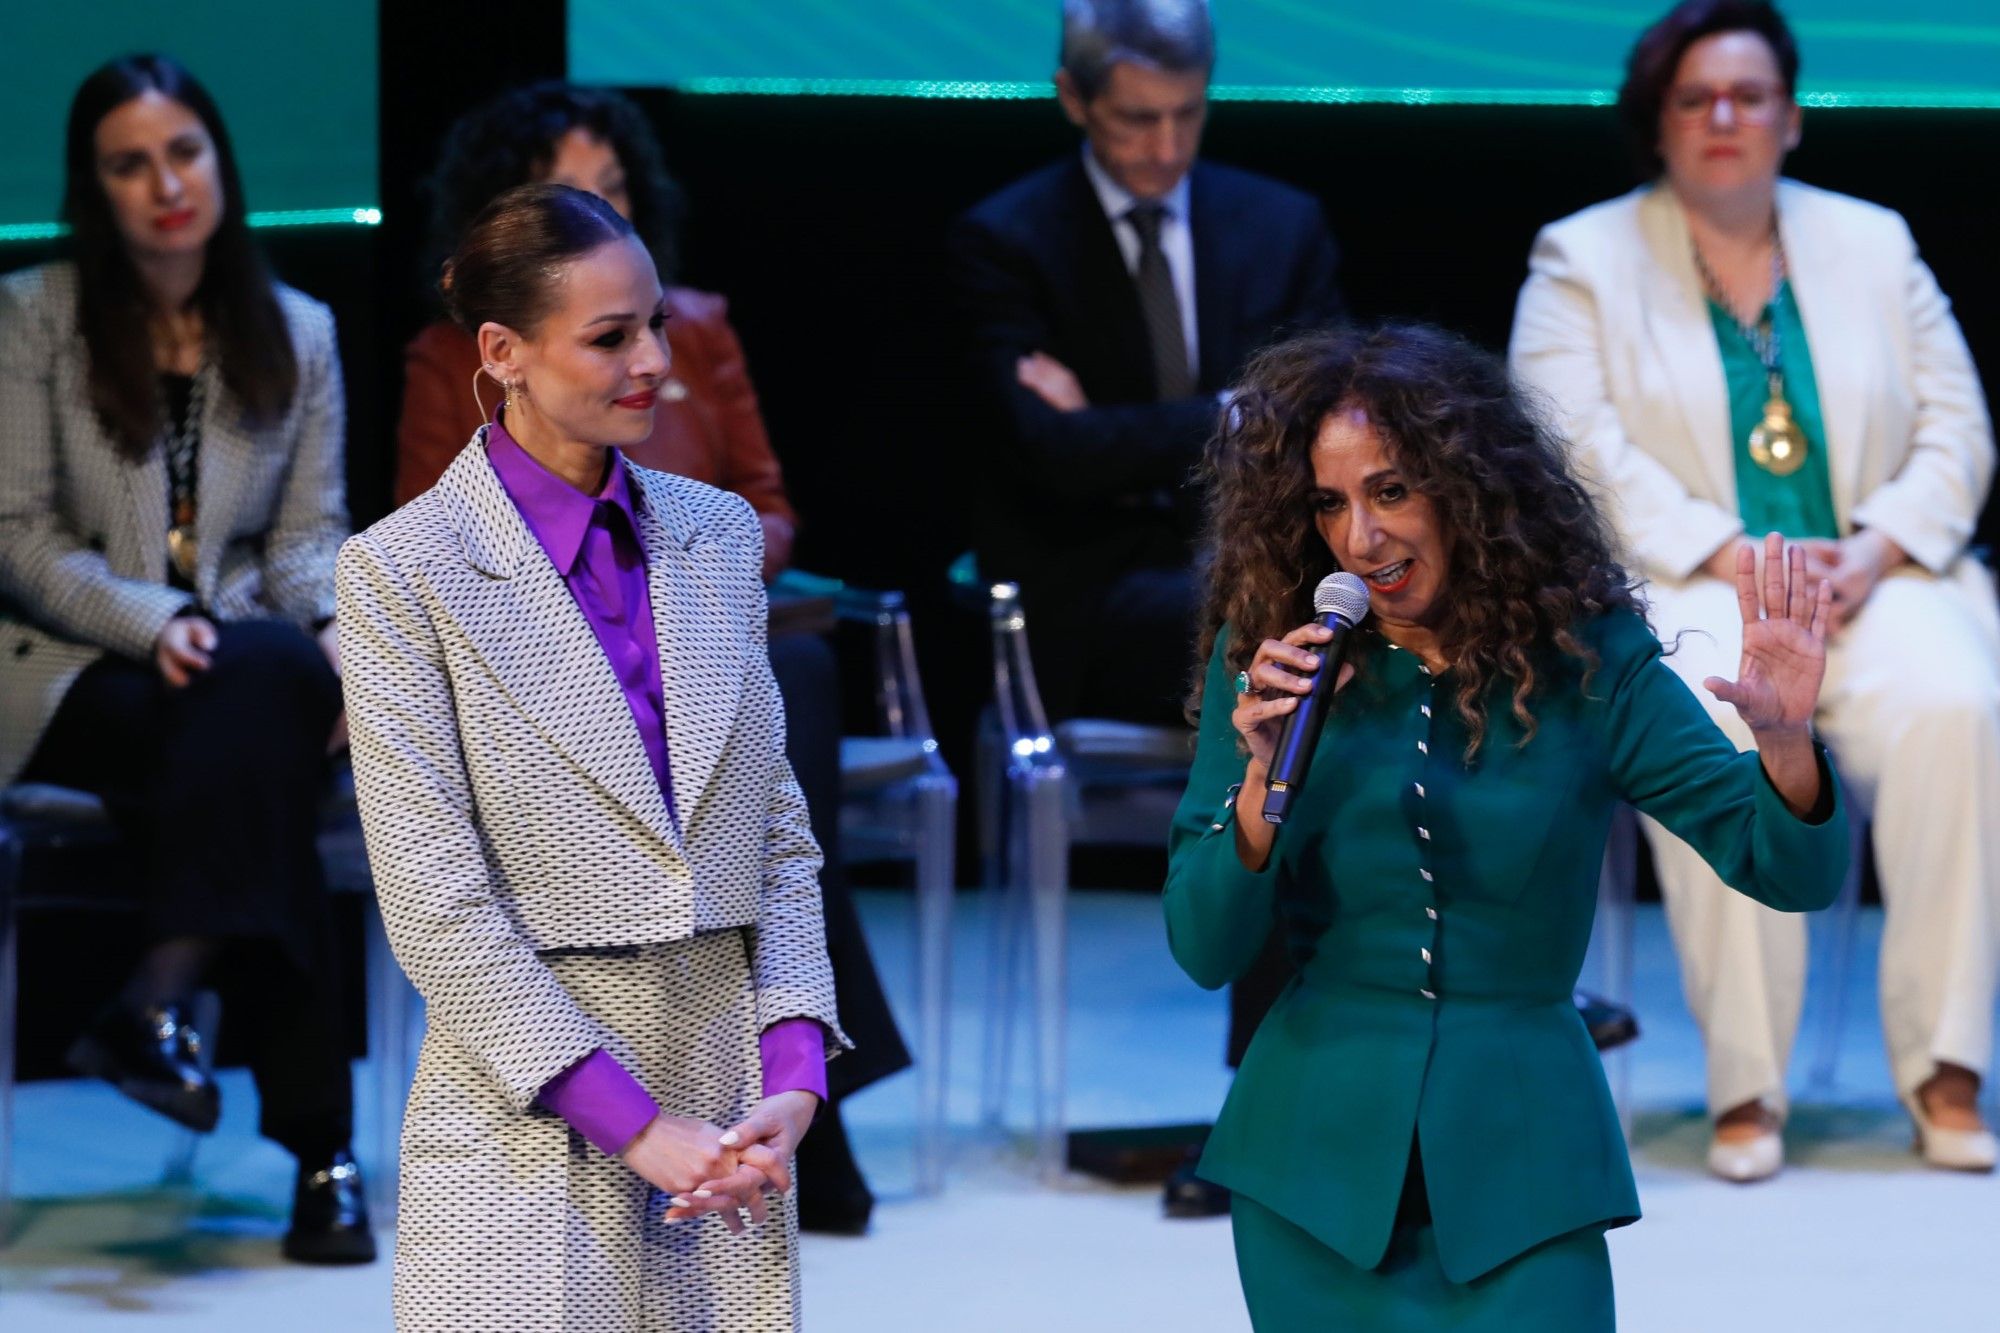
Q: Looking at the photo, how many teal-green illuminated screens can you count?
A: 2